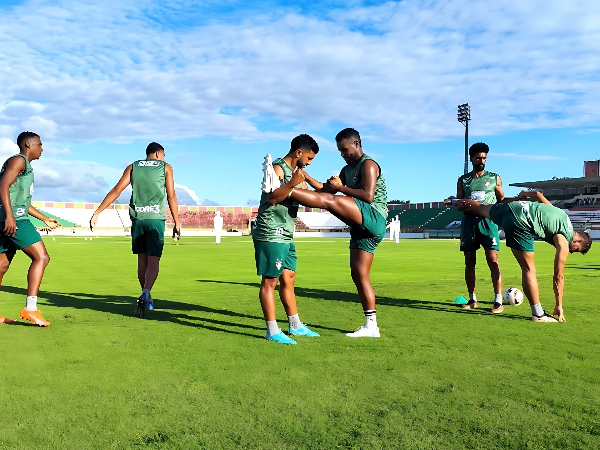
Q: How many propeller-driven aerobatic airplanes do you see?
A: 0